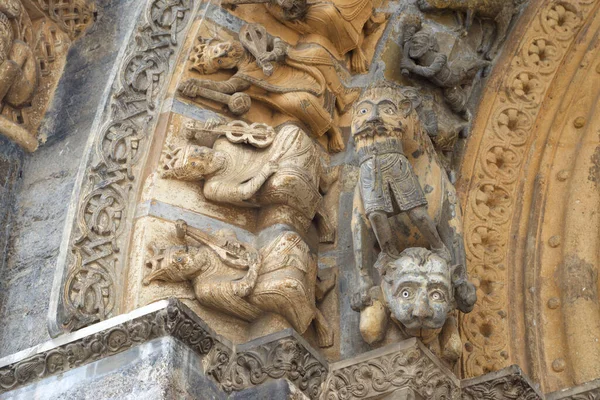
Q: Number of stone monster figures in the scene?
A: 2